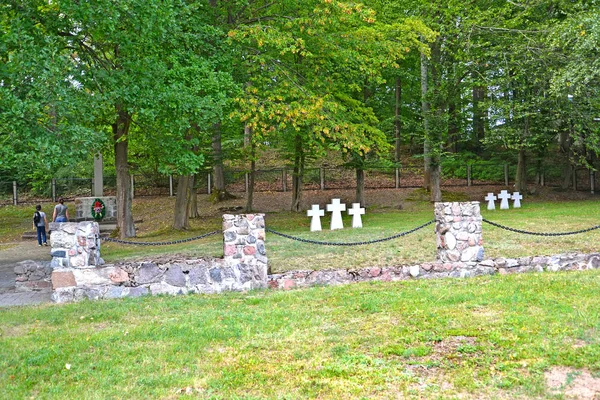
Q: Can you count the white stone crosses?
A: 6